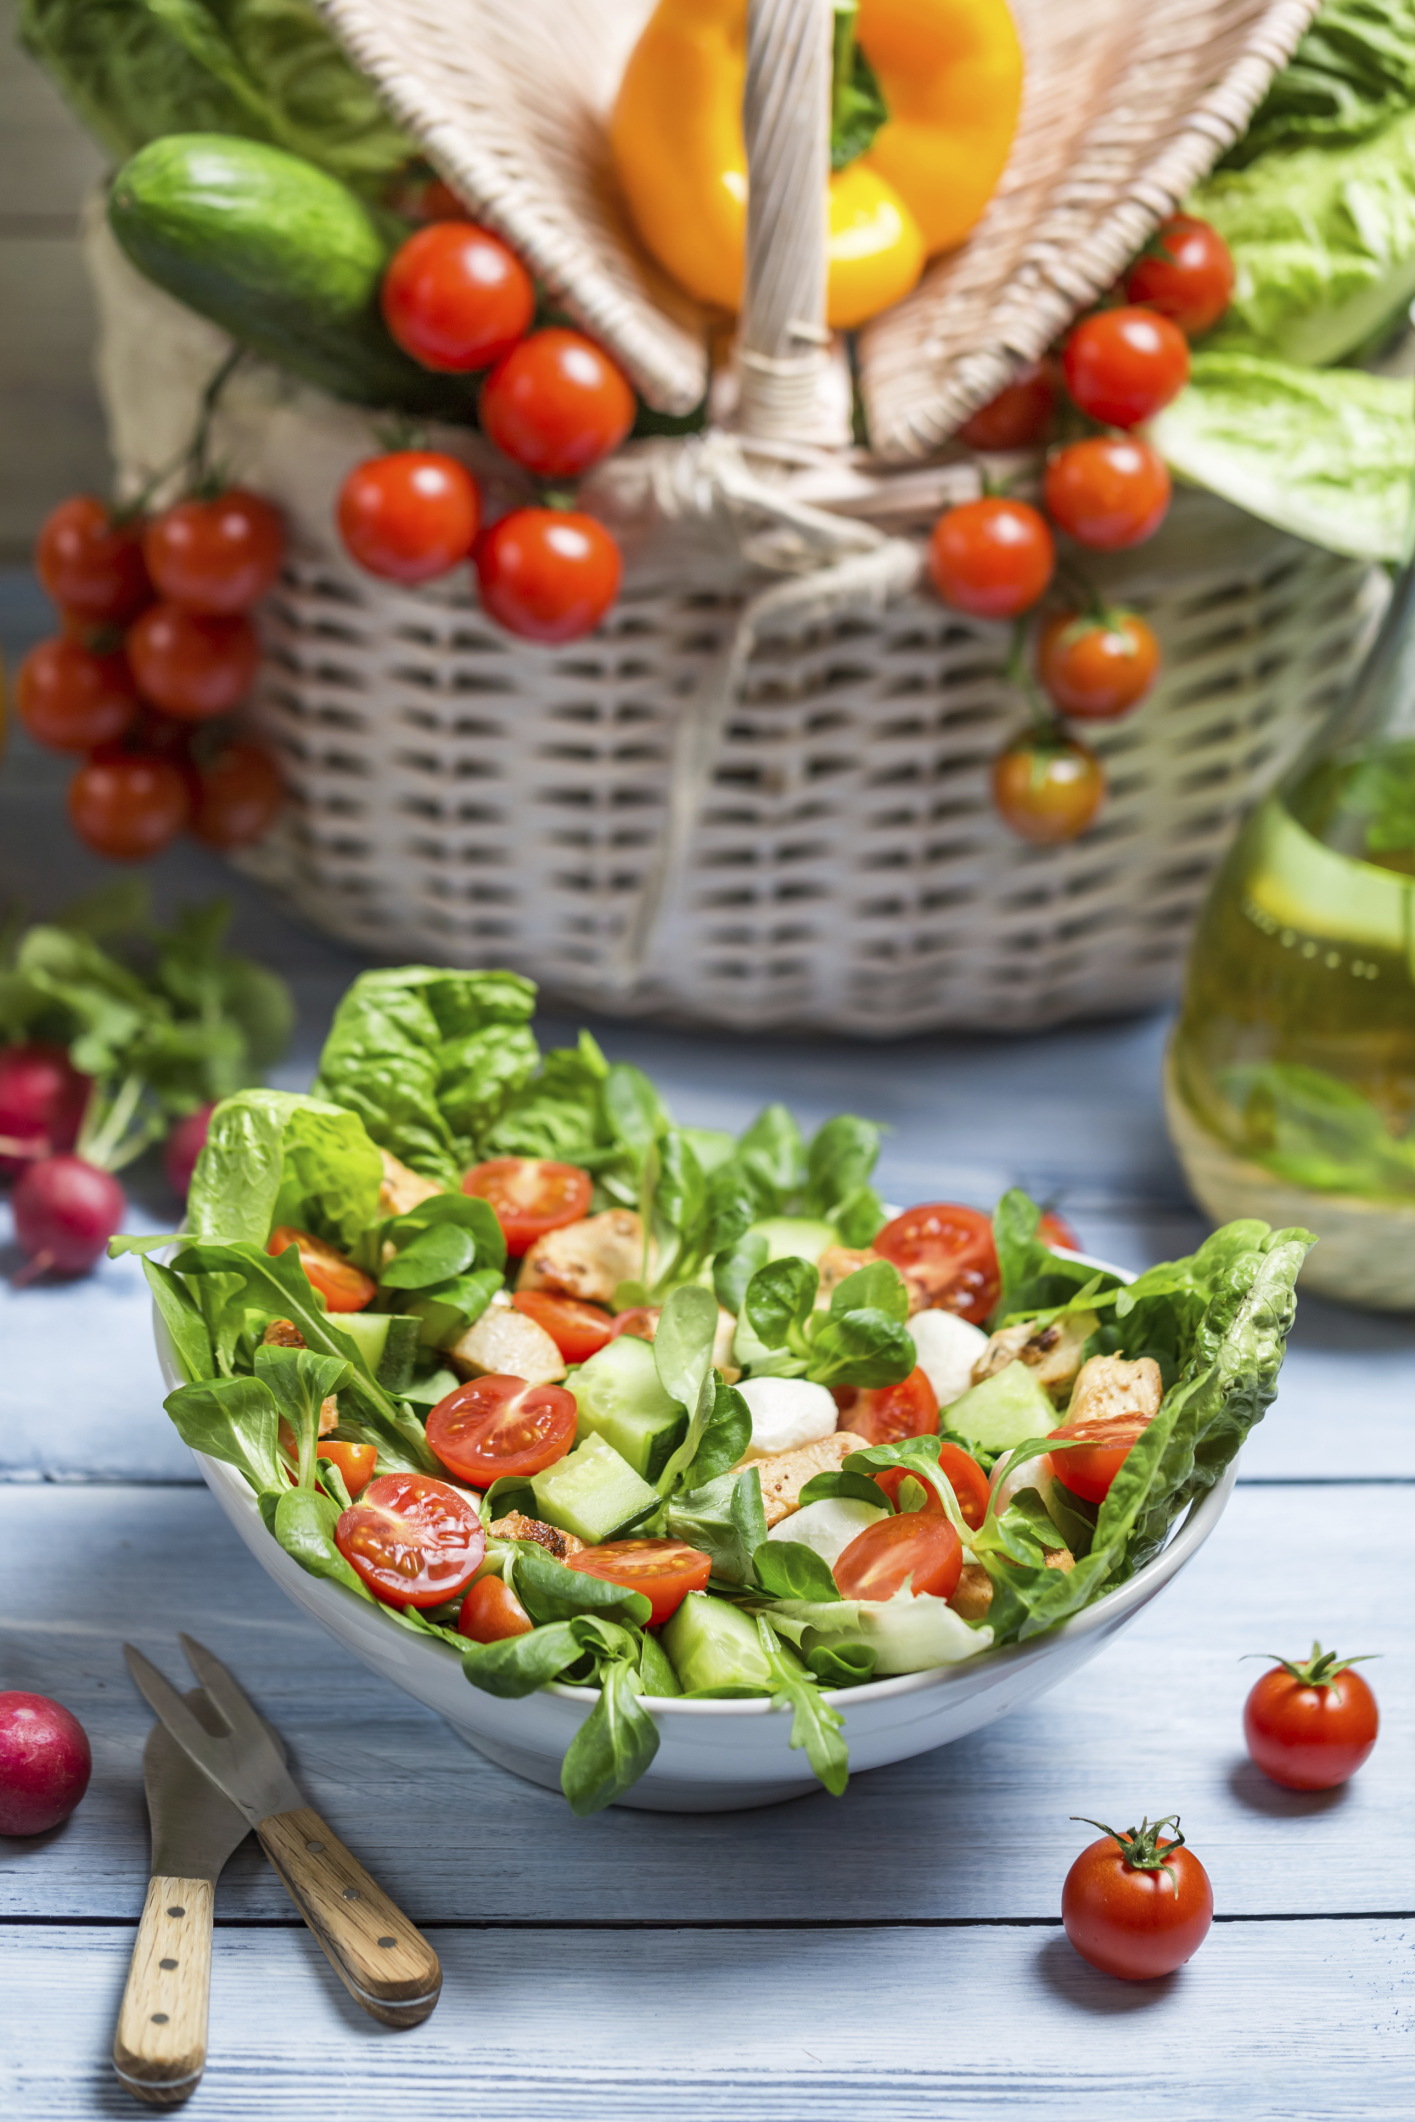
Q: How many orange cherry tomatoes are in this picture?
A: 2